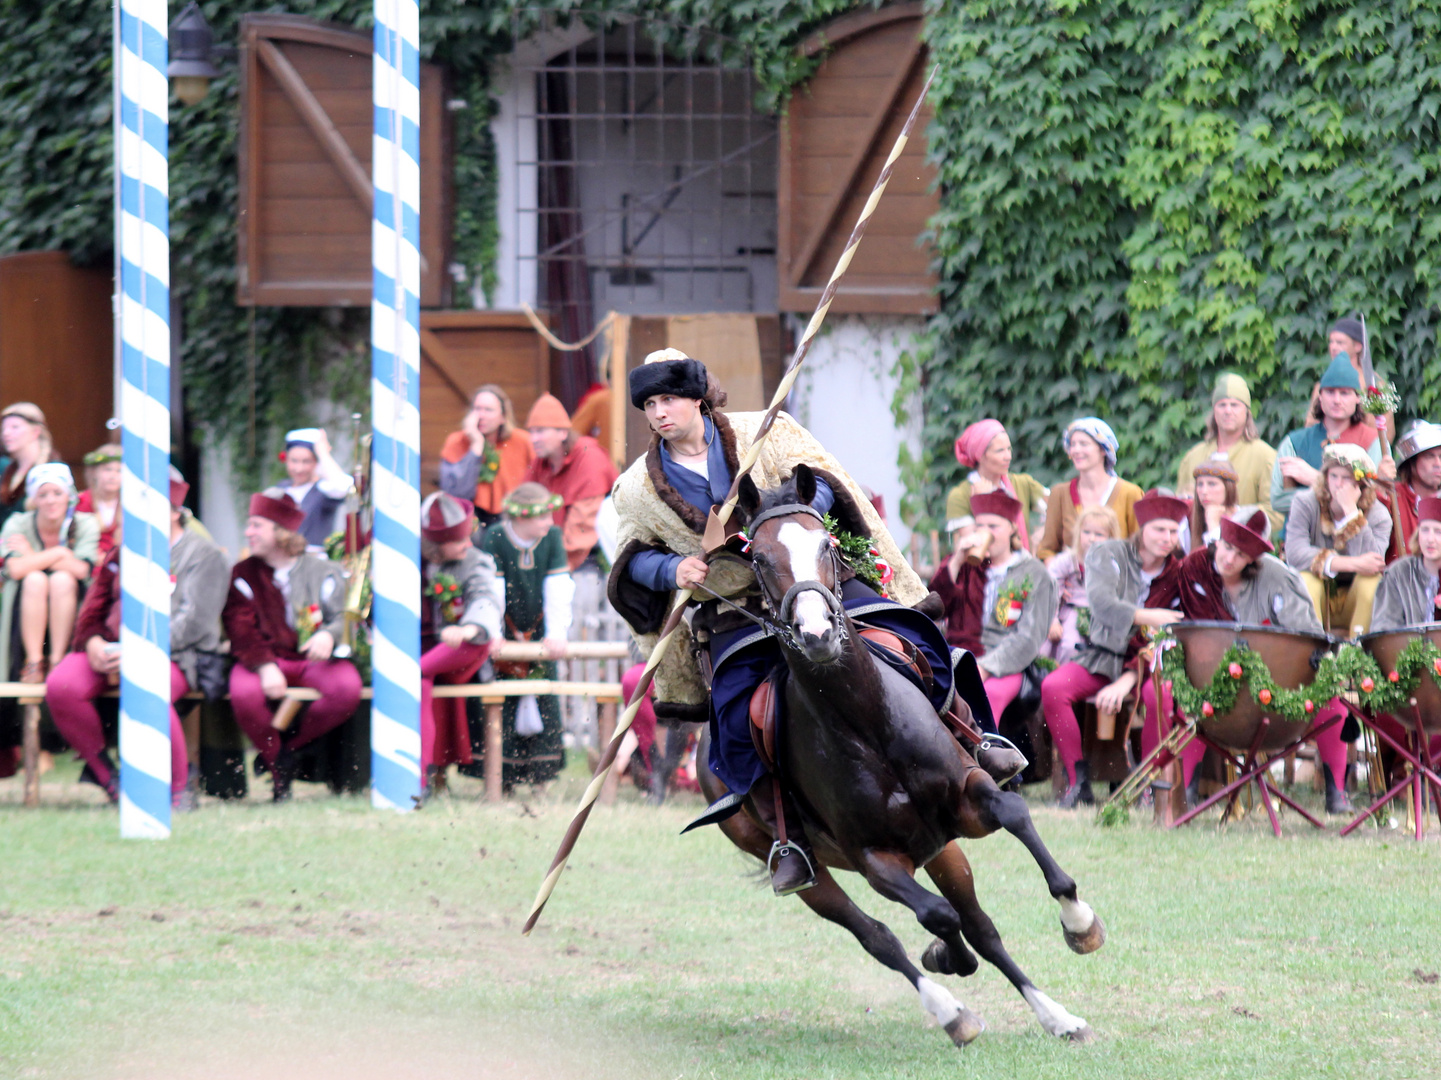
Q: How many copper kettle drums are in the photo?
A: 2